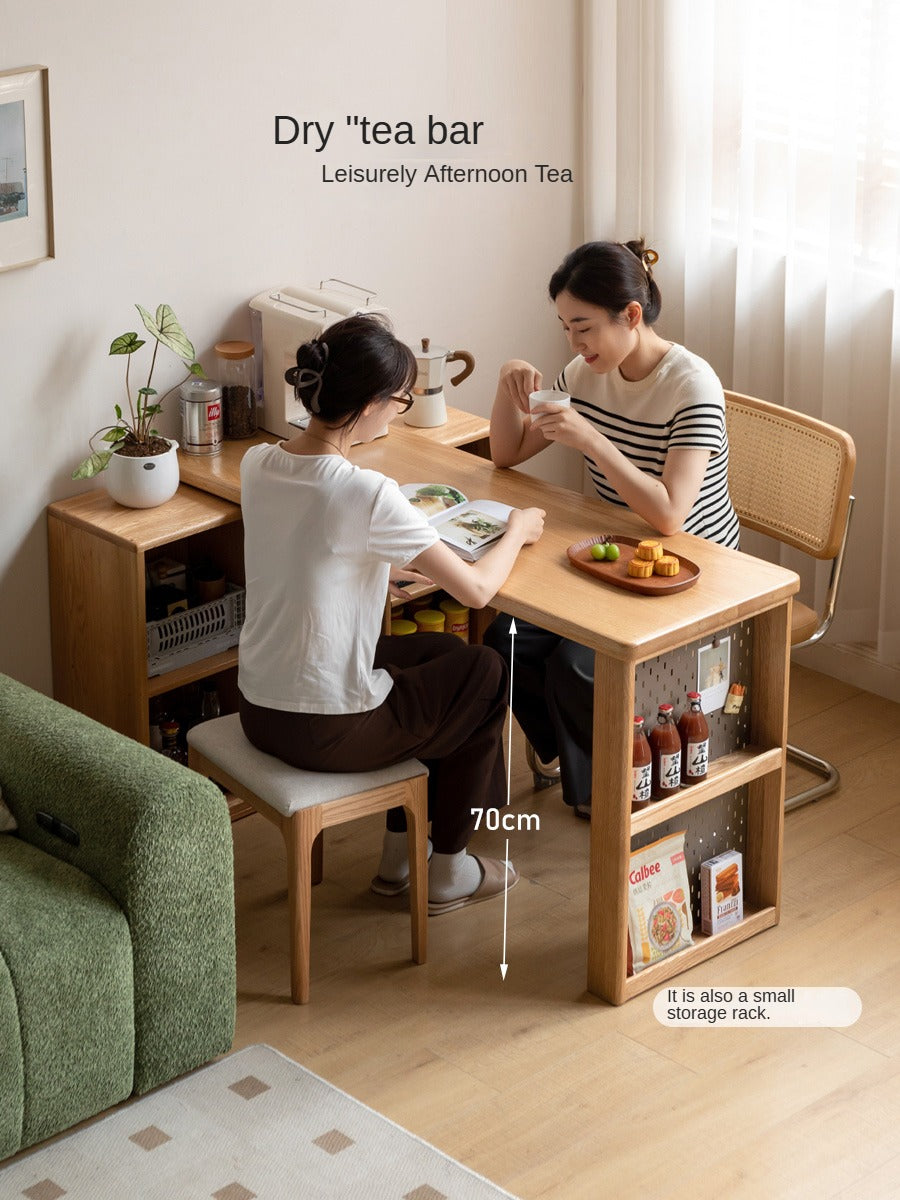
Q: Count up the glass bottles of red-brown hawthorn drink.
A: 3